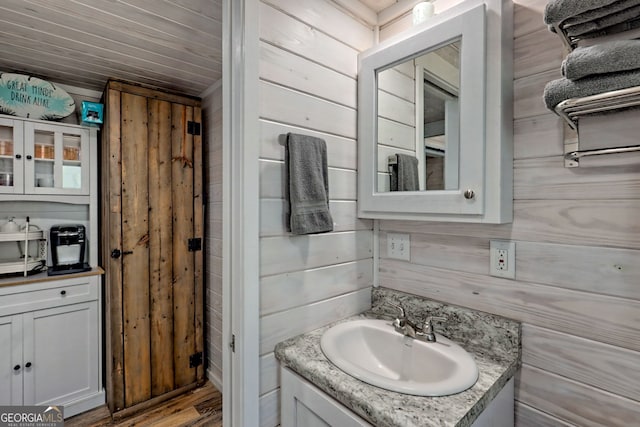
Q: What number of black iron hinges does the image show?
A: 3